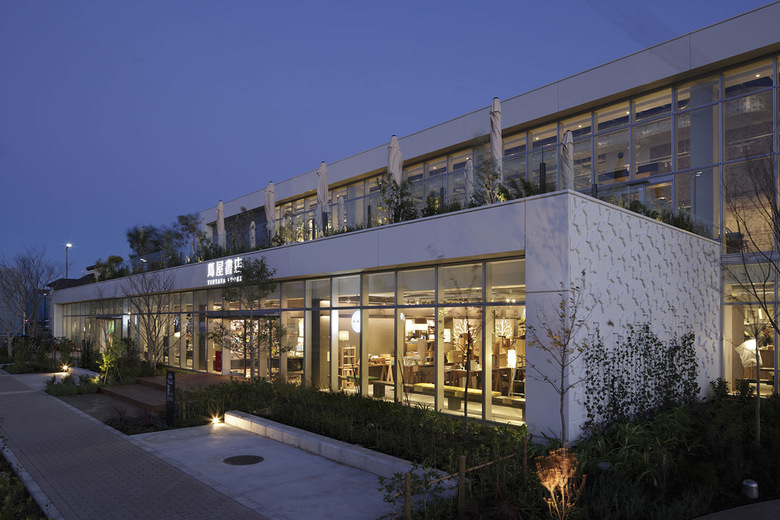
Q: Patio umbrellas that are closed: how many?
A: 9